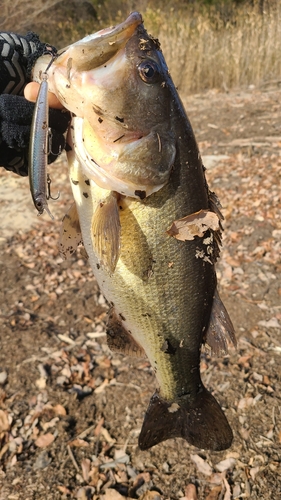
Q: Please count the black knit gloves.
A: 1